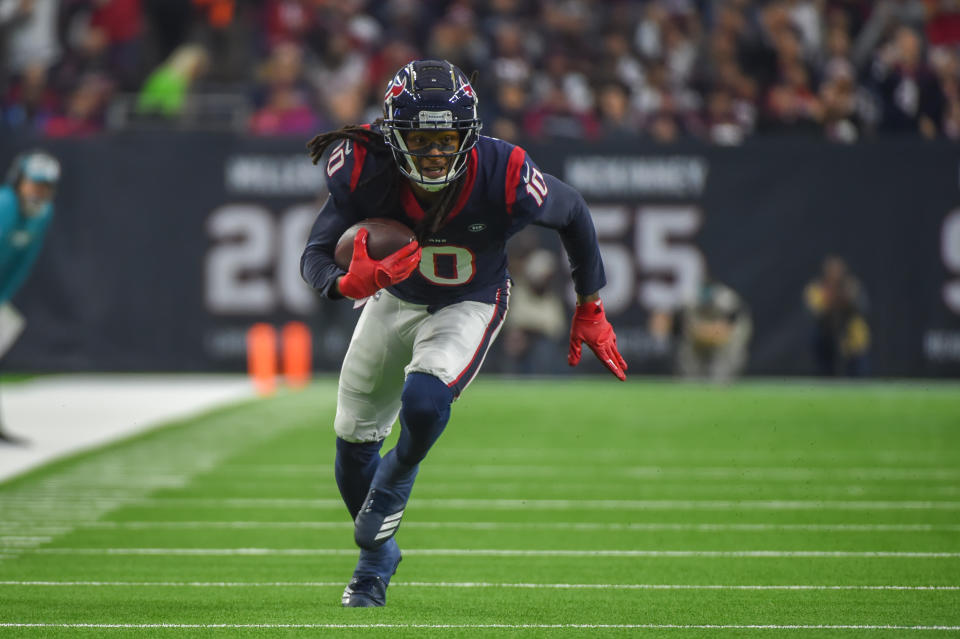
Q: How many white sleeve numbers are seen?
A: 2